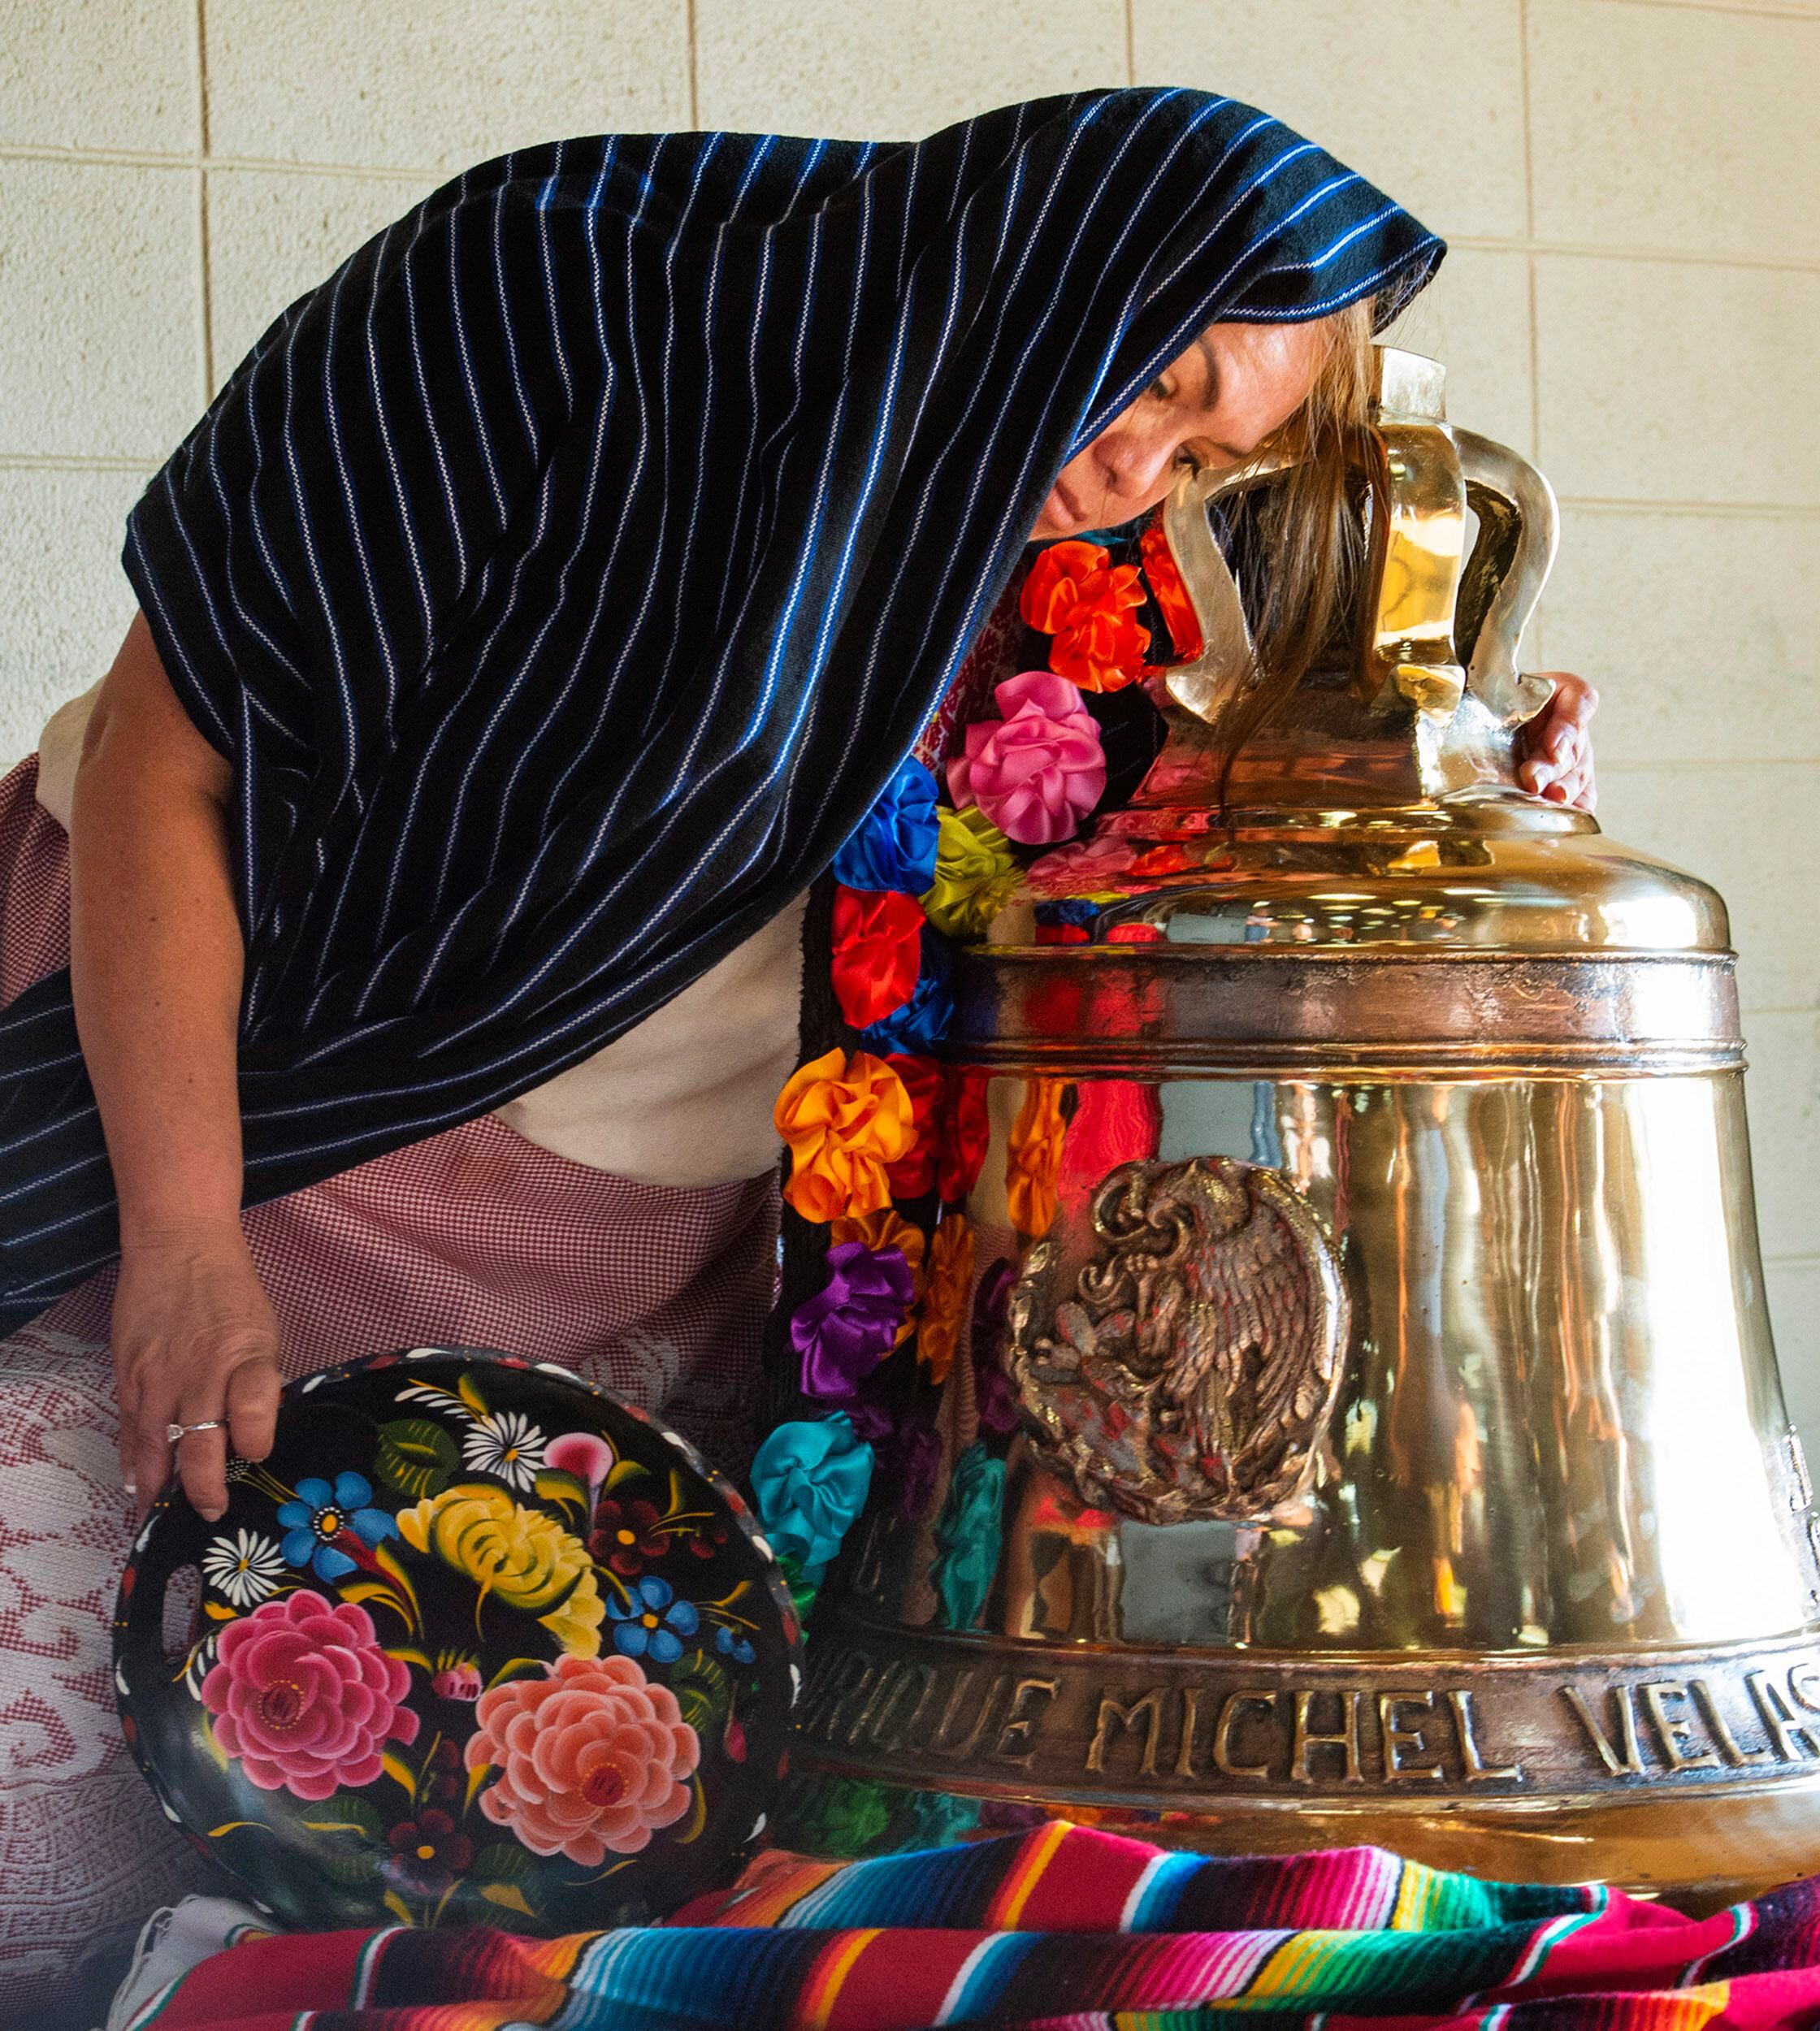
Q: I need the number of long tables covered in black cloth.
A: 0